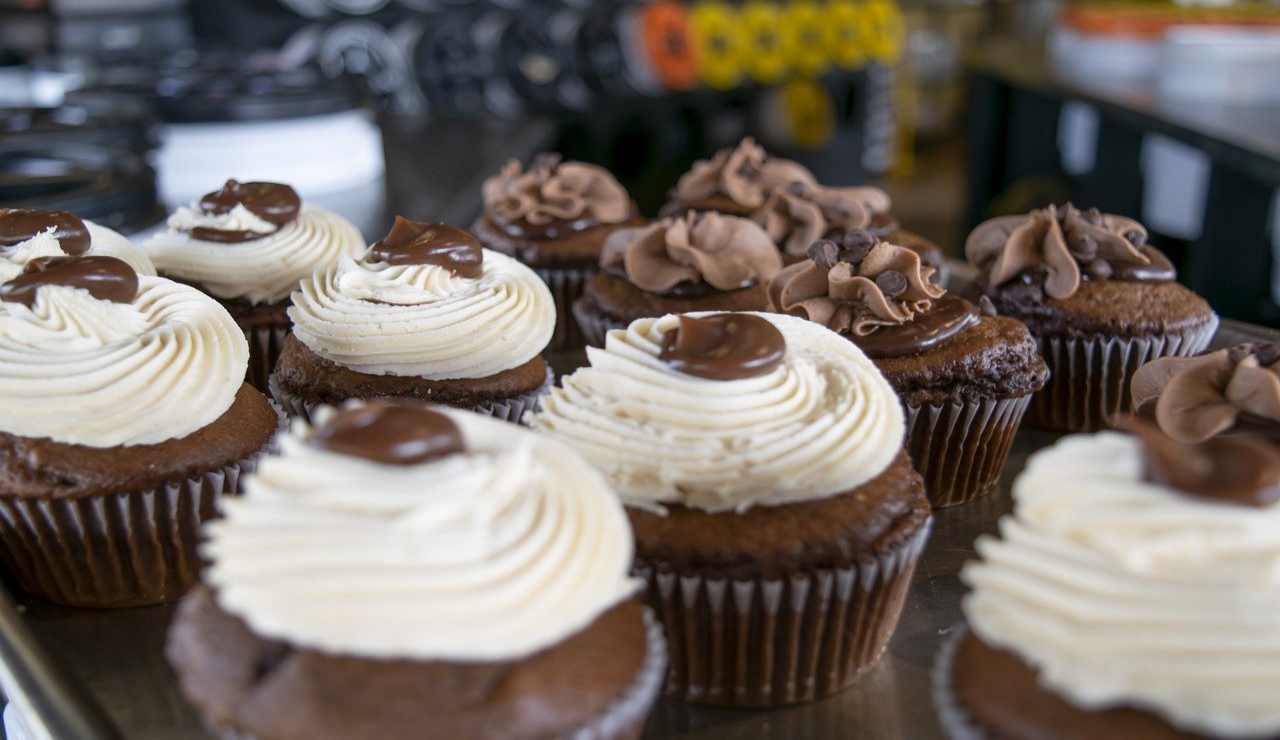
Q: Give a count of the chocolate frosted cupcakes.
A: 7